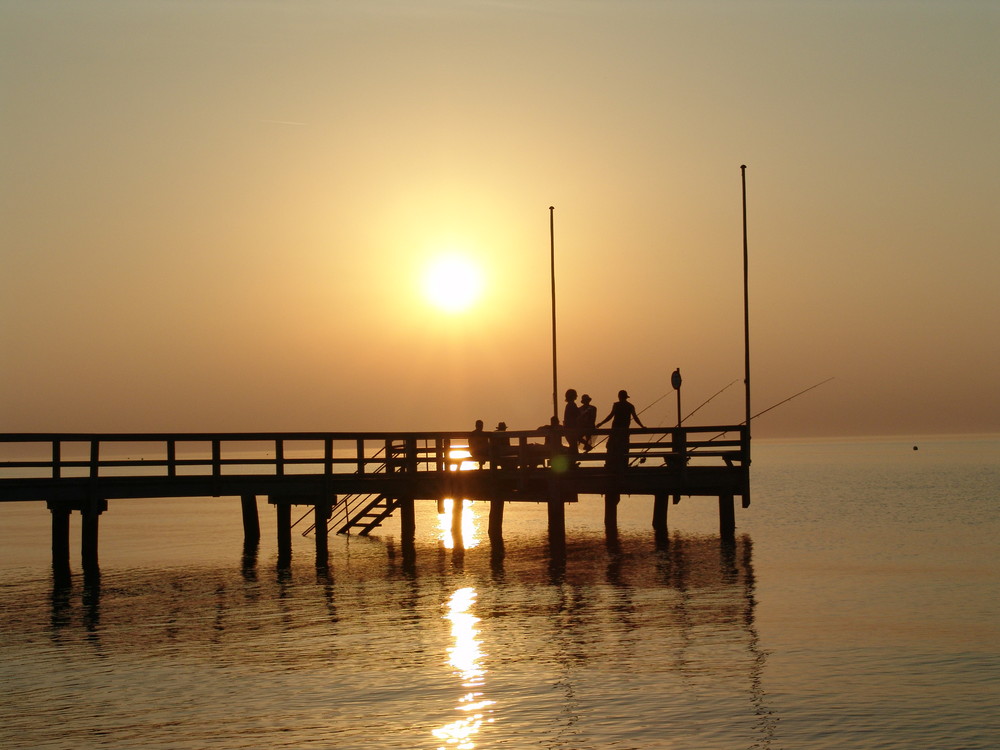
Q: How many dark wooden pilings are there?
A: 12